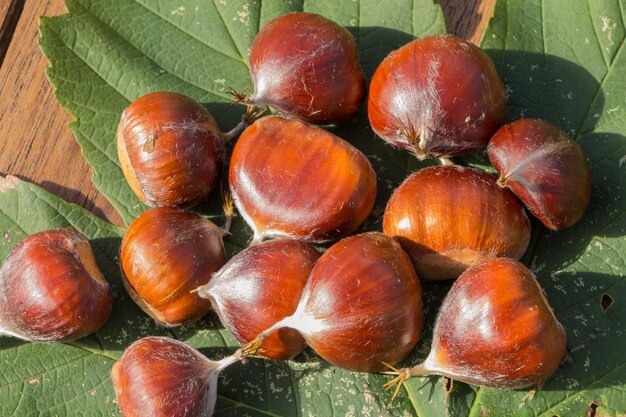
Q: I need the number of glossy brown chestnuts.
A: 12